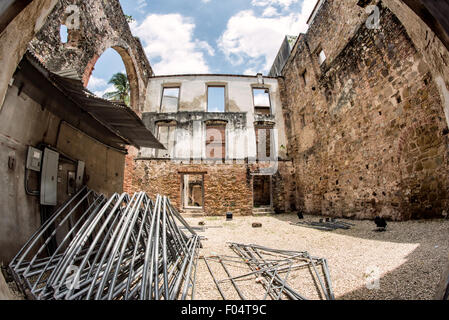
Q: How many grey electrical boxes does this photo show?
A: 3